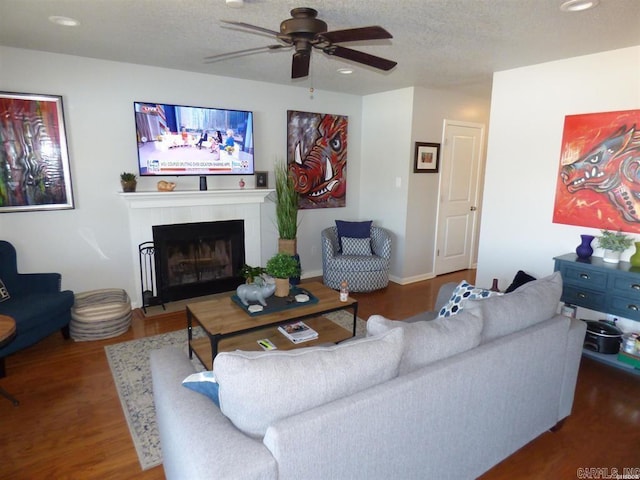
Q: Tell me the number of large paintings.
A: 3